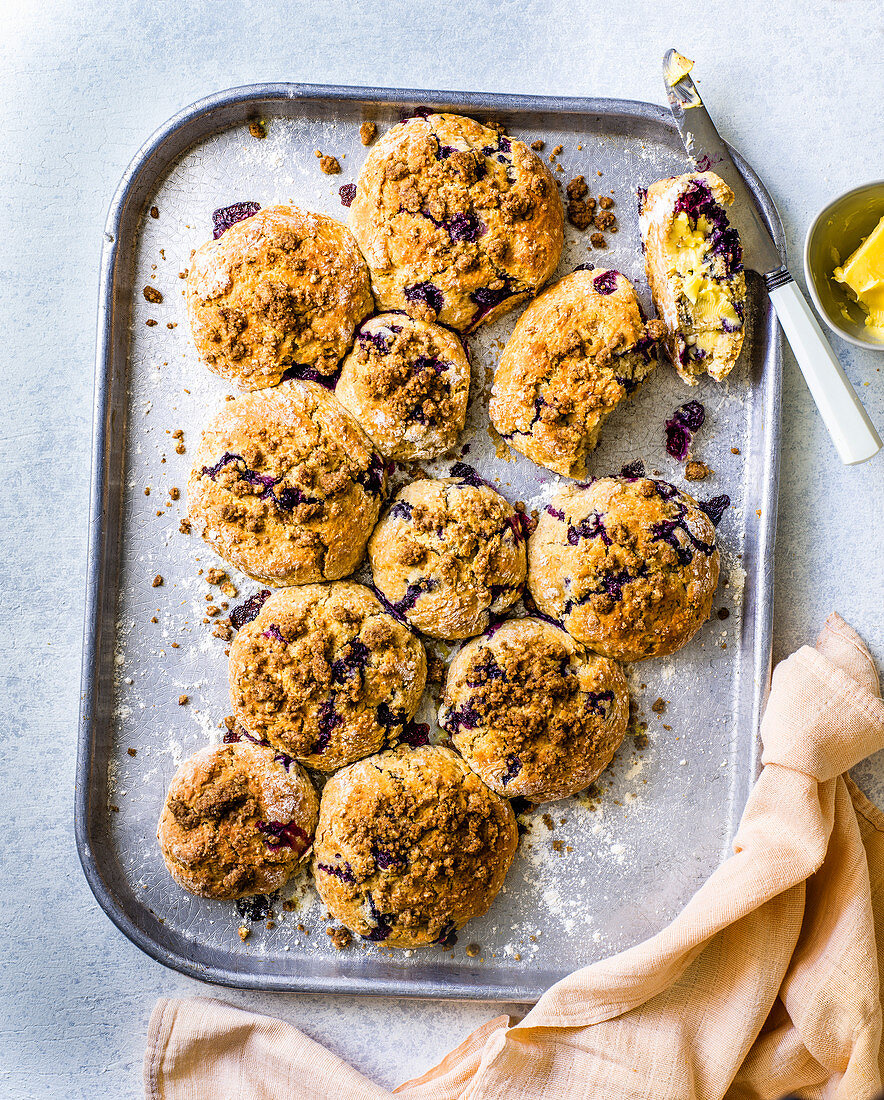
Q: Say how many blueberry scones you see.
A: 11